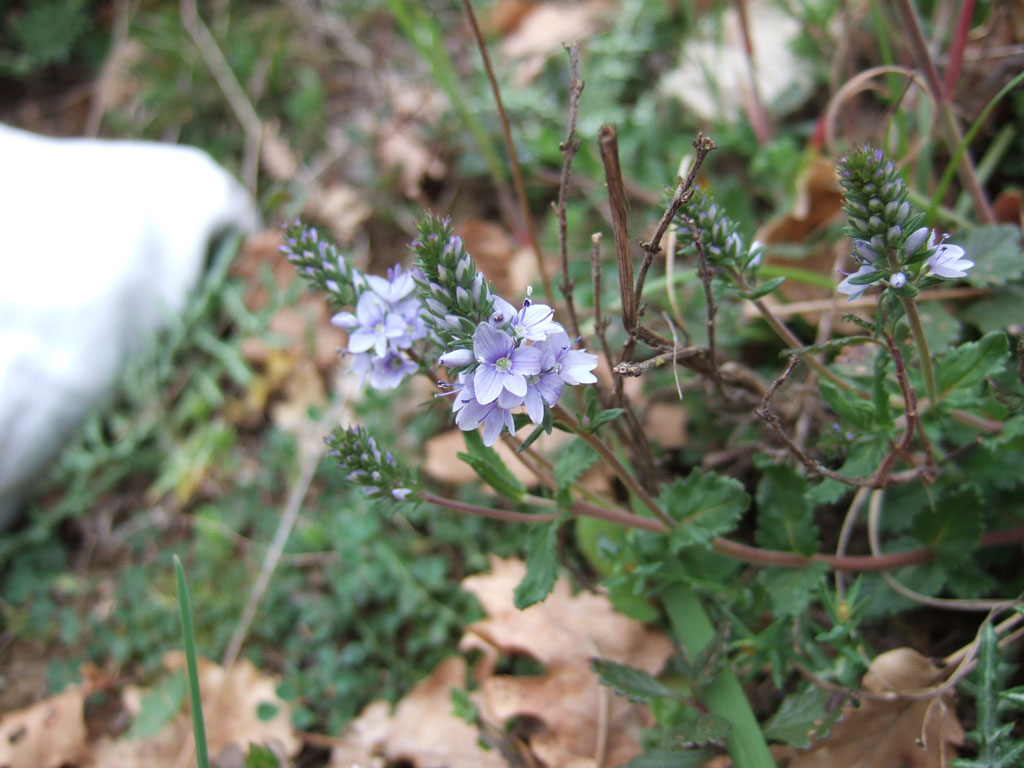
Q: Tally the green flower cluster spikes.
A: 5